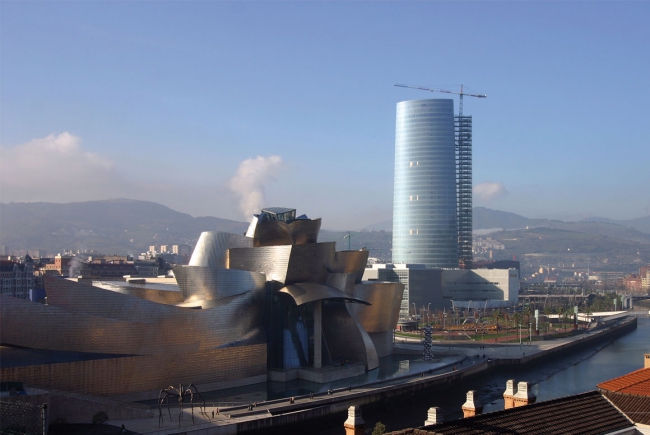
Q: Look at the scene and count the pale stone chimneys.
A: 5